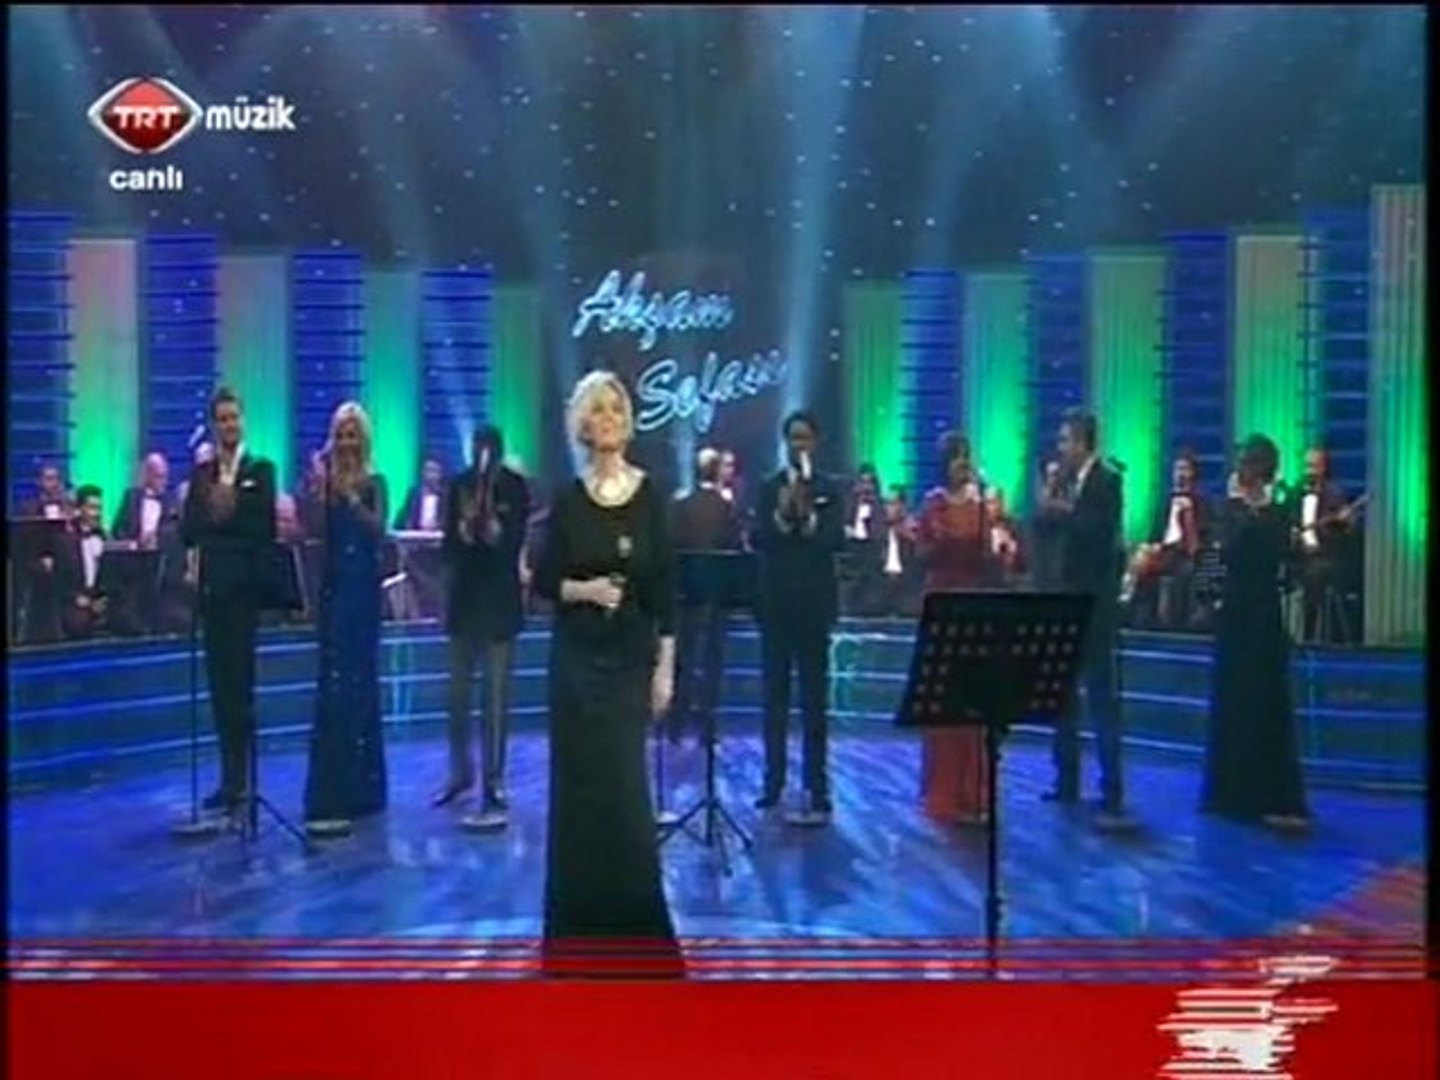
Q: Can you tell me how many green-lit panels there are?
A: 9